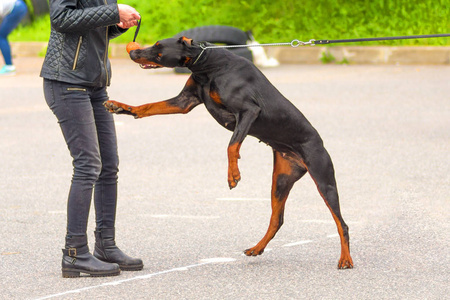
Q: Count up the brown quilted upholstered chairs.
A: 0